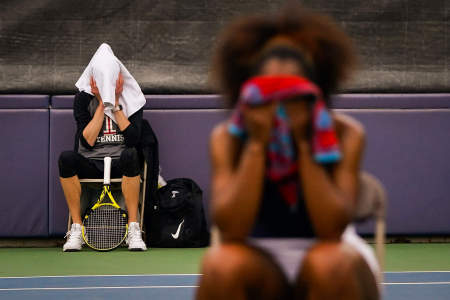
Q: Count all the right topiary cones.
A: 0